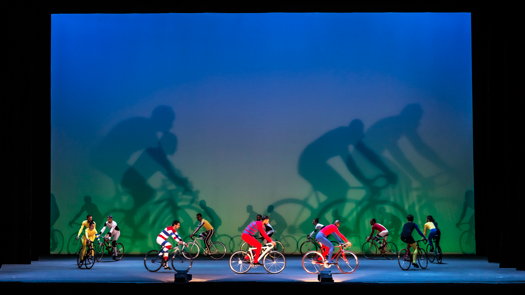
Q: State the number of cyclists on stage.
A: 12